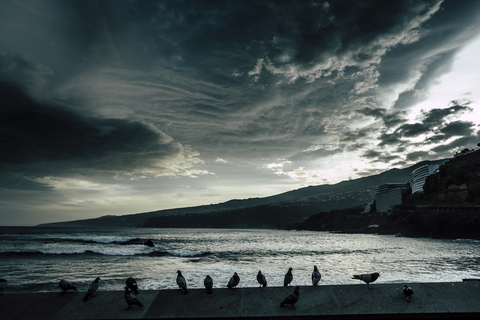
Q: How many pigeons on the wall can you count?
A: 14